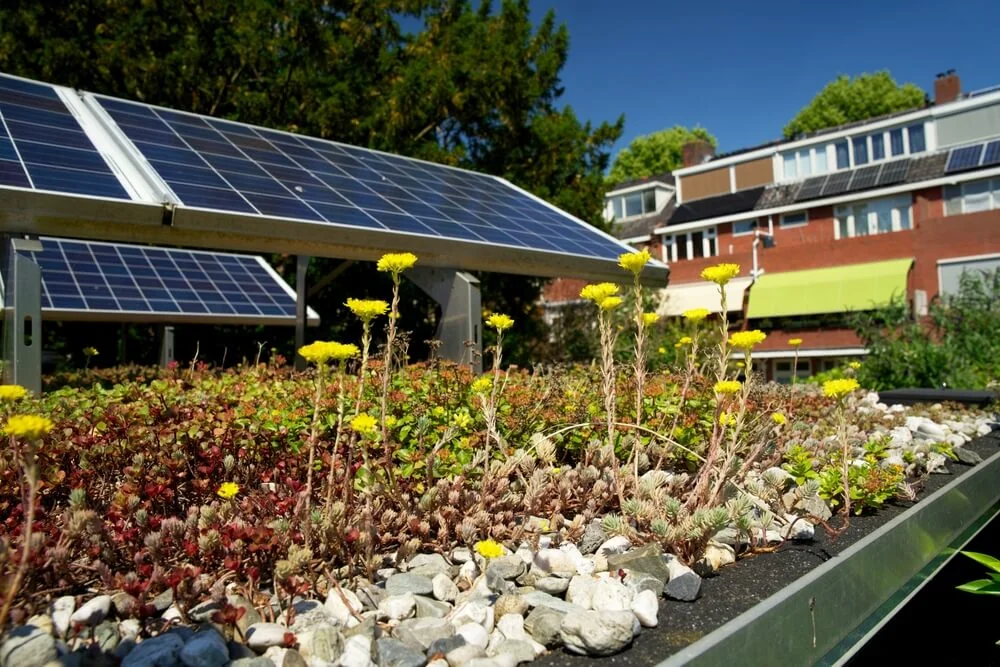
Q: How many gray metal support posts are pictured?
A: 4